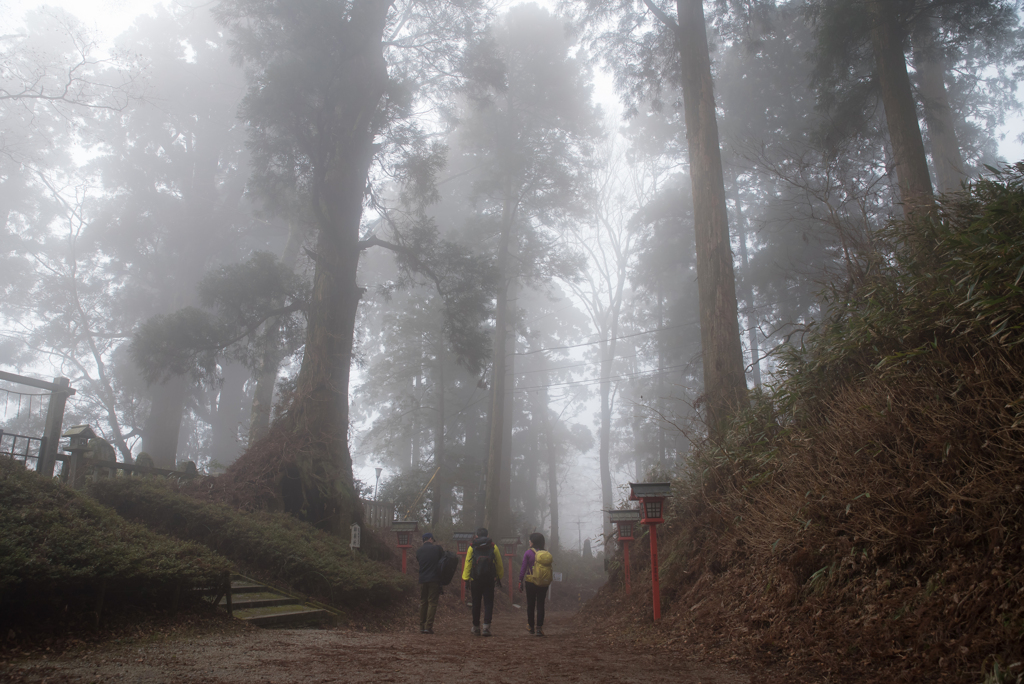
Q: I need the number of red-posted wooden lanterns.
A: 5